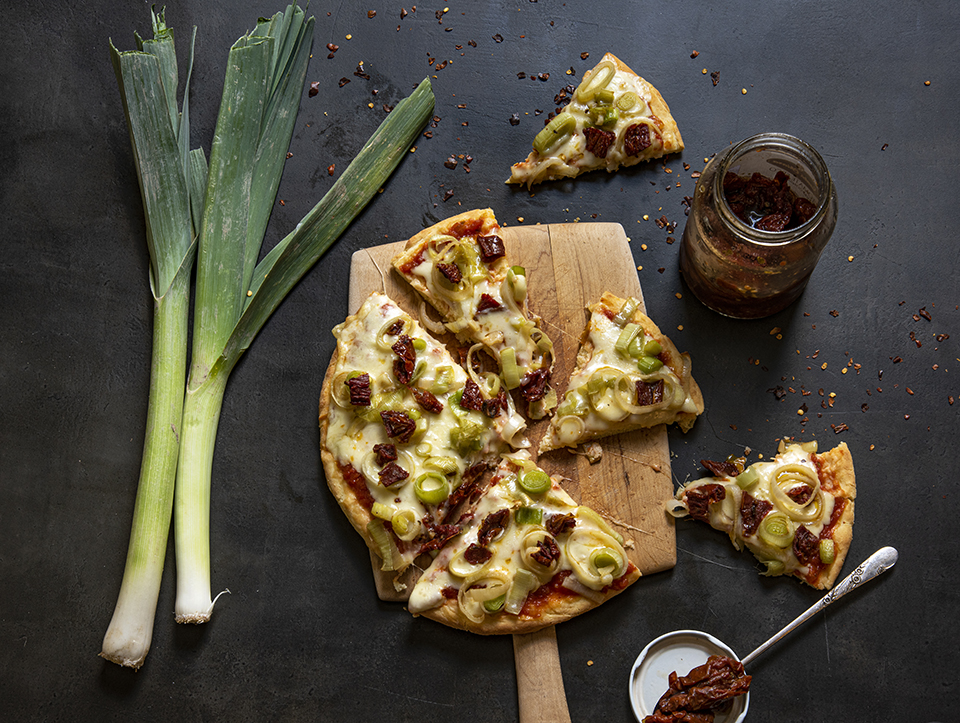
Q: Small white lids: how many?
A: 1